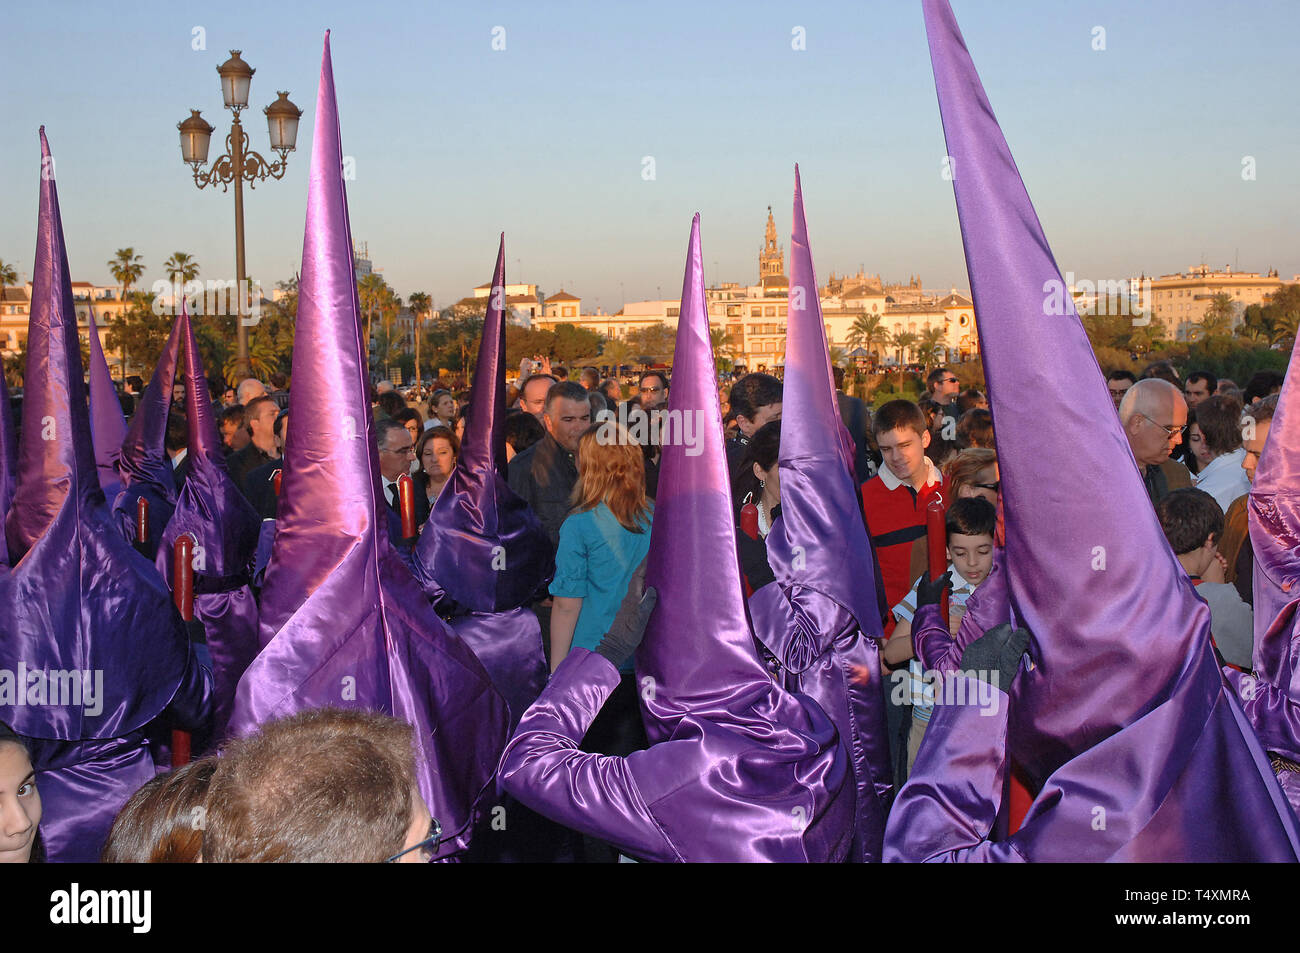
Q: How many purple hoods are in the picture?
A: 11